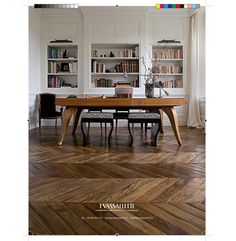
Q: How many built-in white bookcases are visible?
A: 3